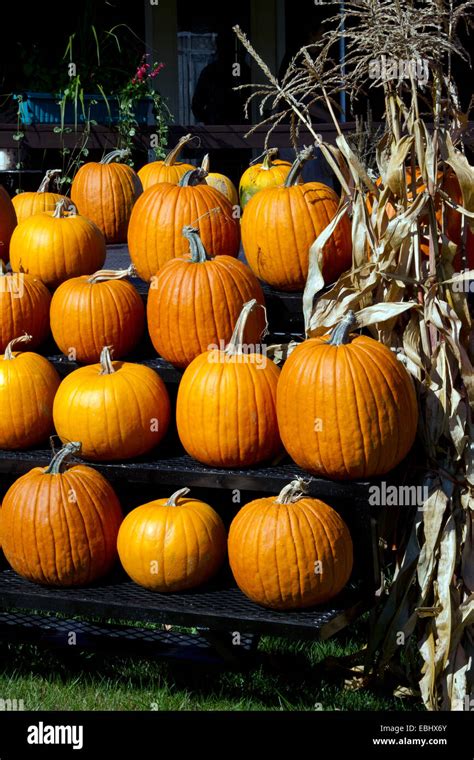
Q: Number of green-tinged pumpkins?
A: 1